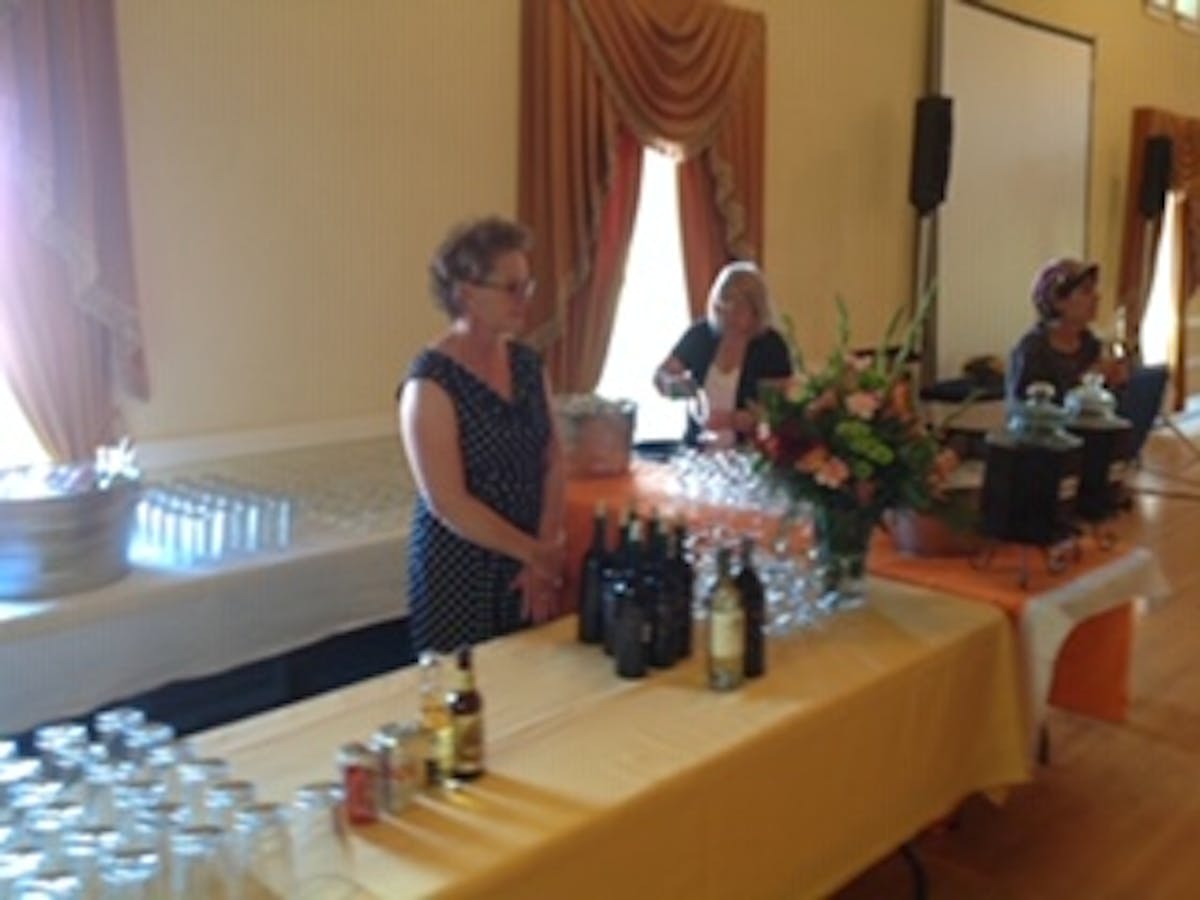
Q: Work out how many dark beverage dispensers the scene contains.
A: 2